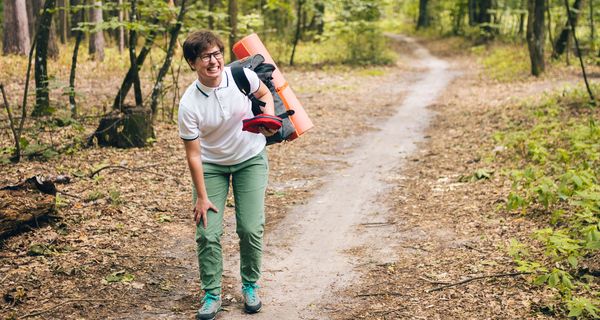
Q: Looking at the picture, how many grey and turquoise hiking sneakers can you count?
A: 2